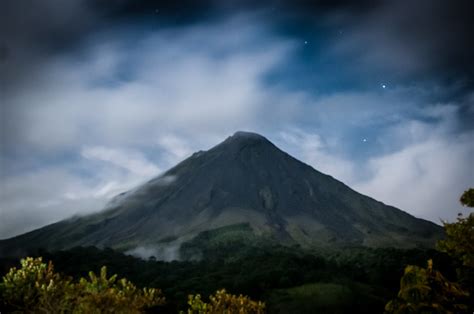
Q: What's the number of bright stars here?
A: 3